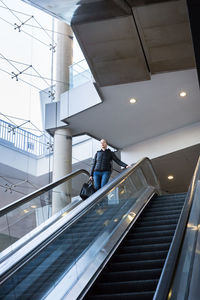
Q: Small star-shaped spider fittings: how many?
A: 7